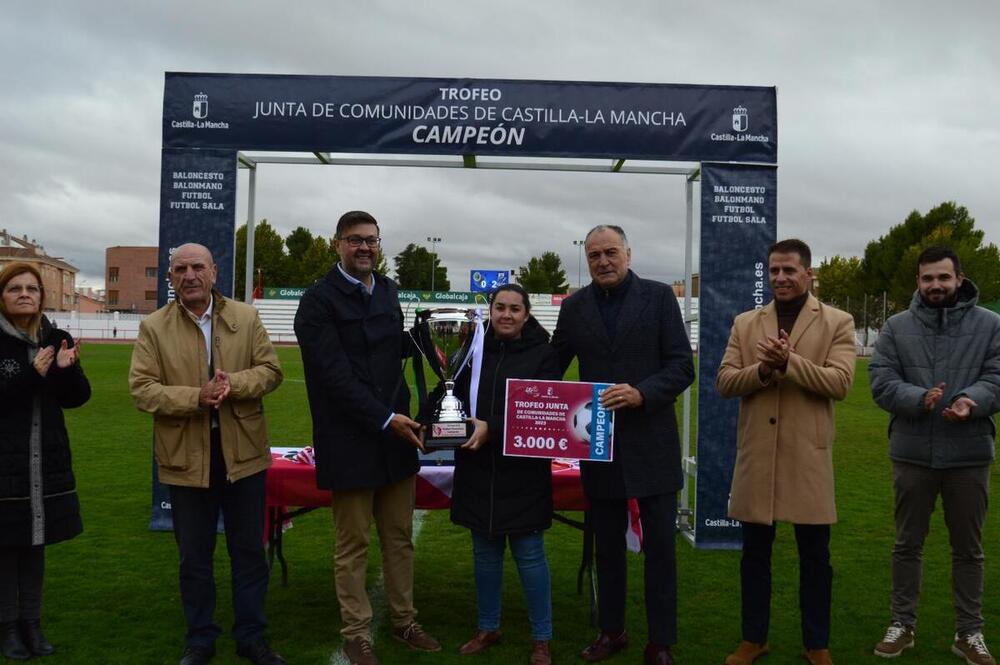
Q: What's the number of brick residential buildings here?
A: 2